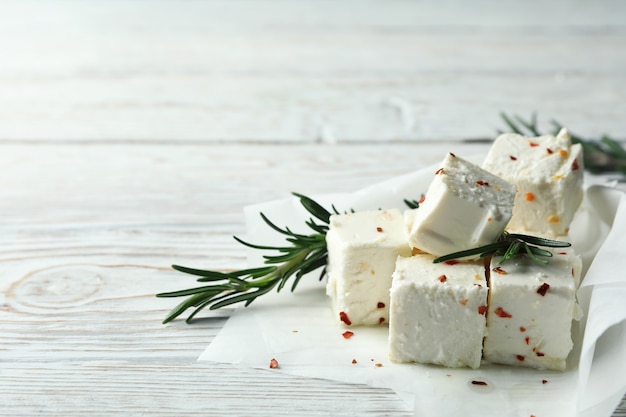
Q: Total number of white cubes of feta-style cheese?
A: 5